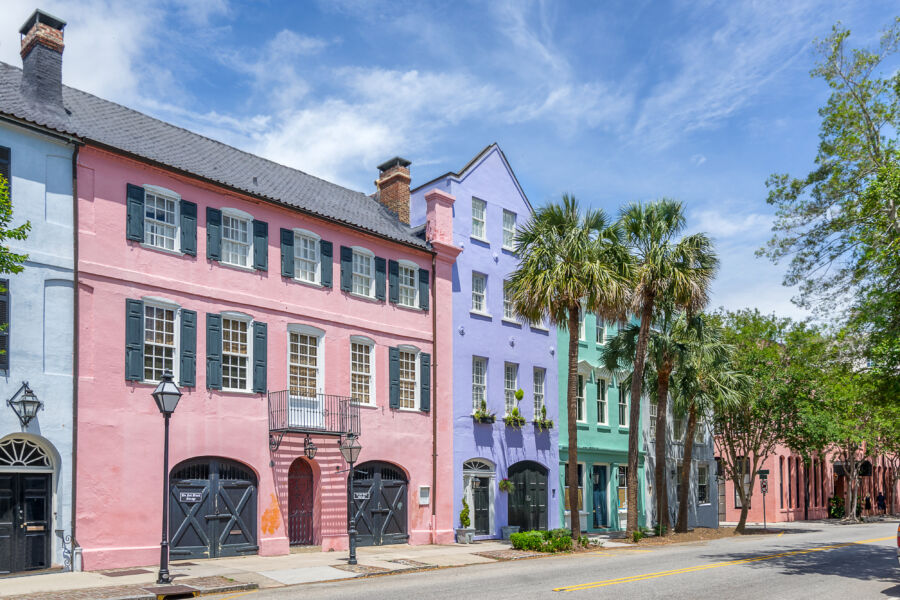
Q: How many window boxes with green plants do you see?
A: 3